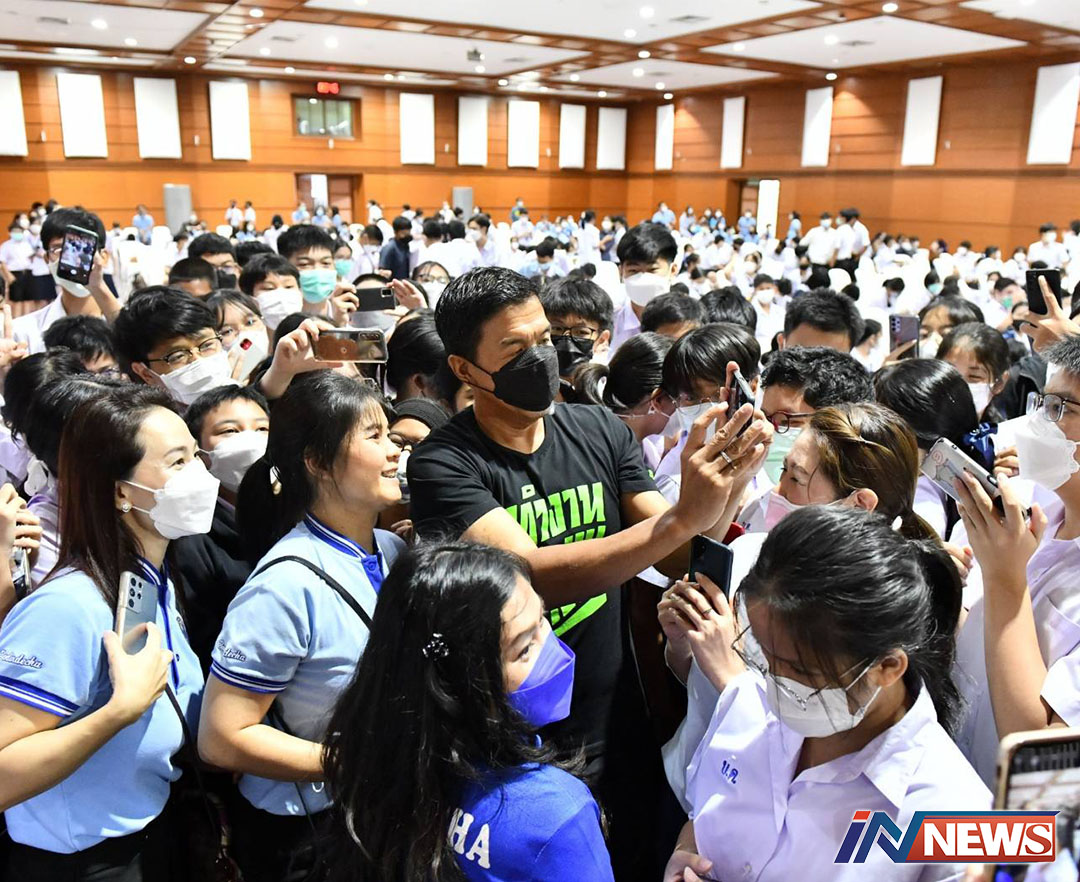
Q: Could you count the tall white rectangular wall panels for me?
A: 14